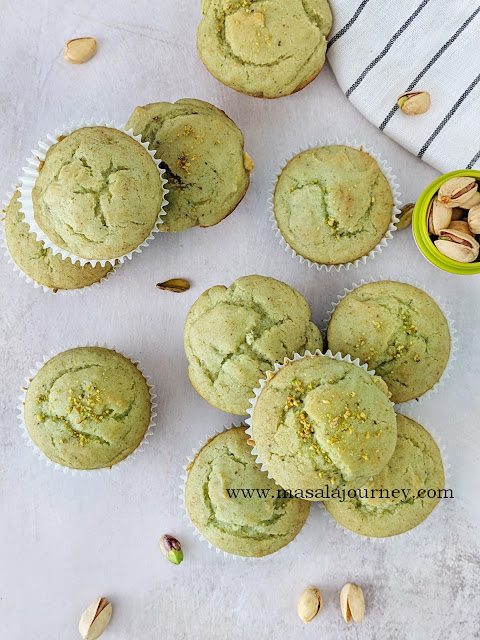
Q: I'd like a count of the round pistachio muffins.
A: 11